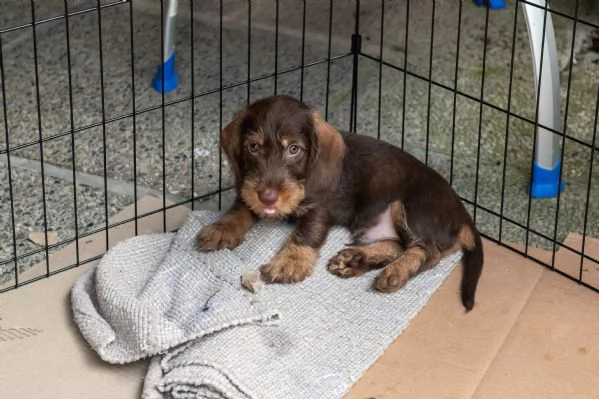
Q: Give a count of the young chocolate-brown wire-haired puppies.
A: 1